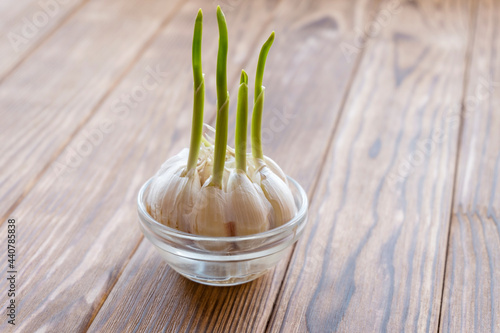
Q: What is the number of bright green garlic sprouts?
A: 4